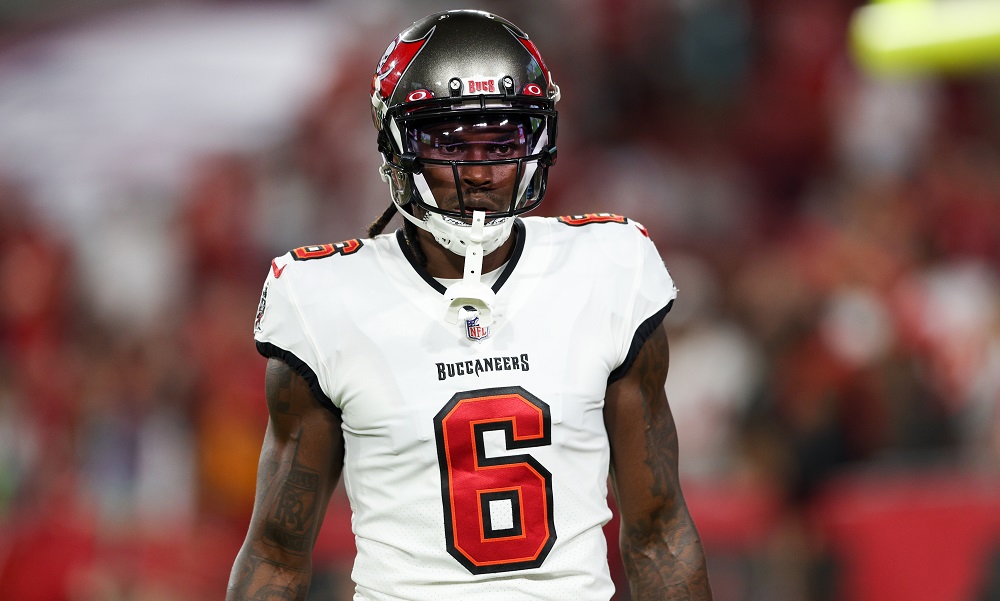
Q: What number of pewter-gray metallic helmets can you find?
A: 1